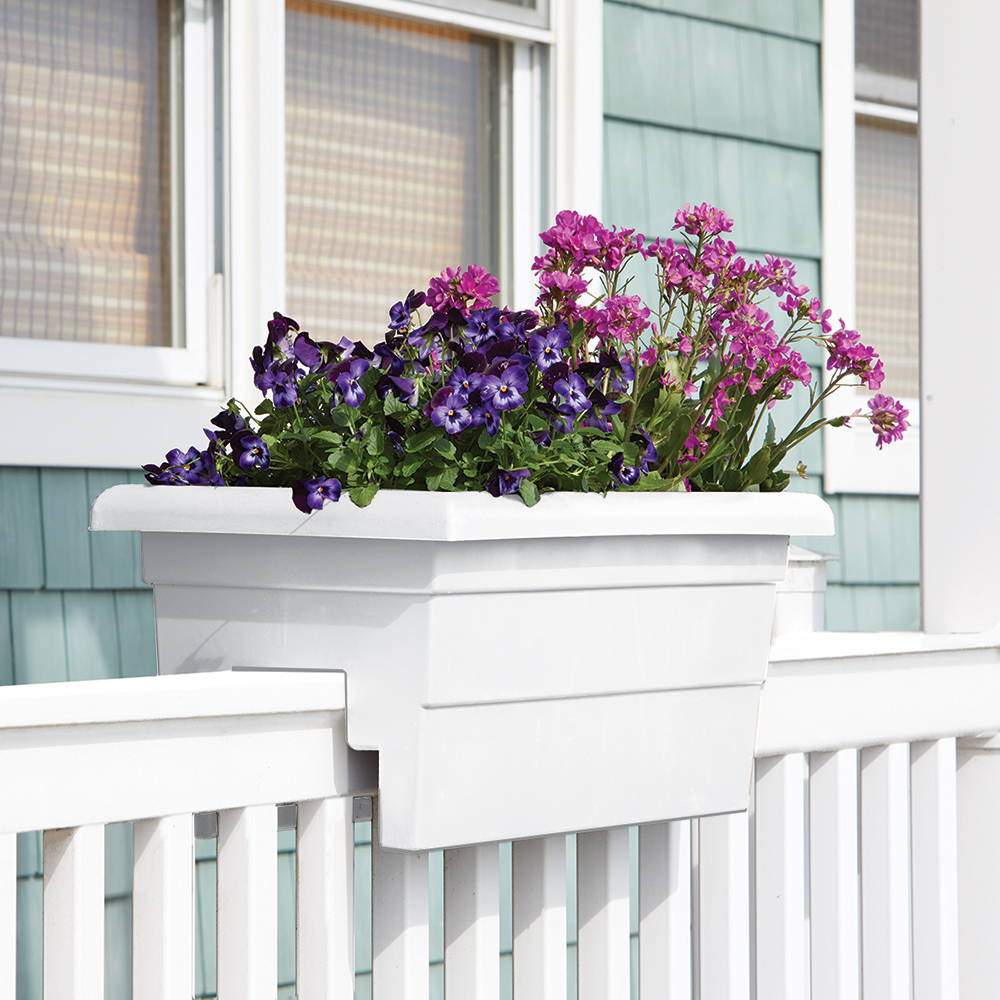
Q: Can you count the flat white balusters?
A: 15